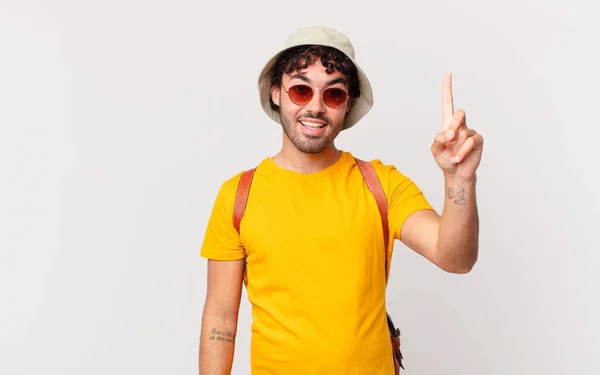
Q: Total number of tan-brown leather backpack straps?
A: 2